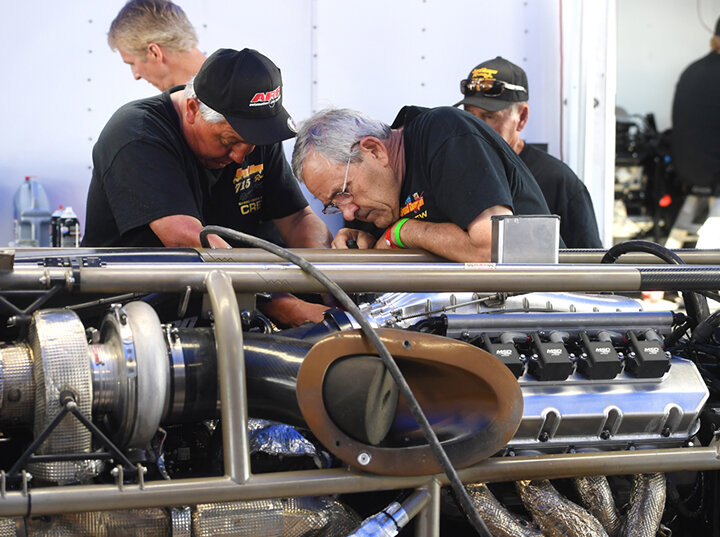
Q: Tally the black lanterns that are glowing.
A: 0